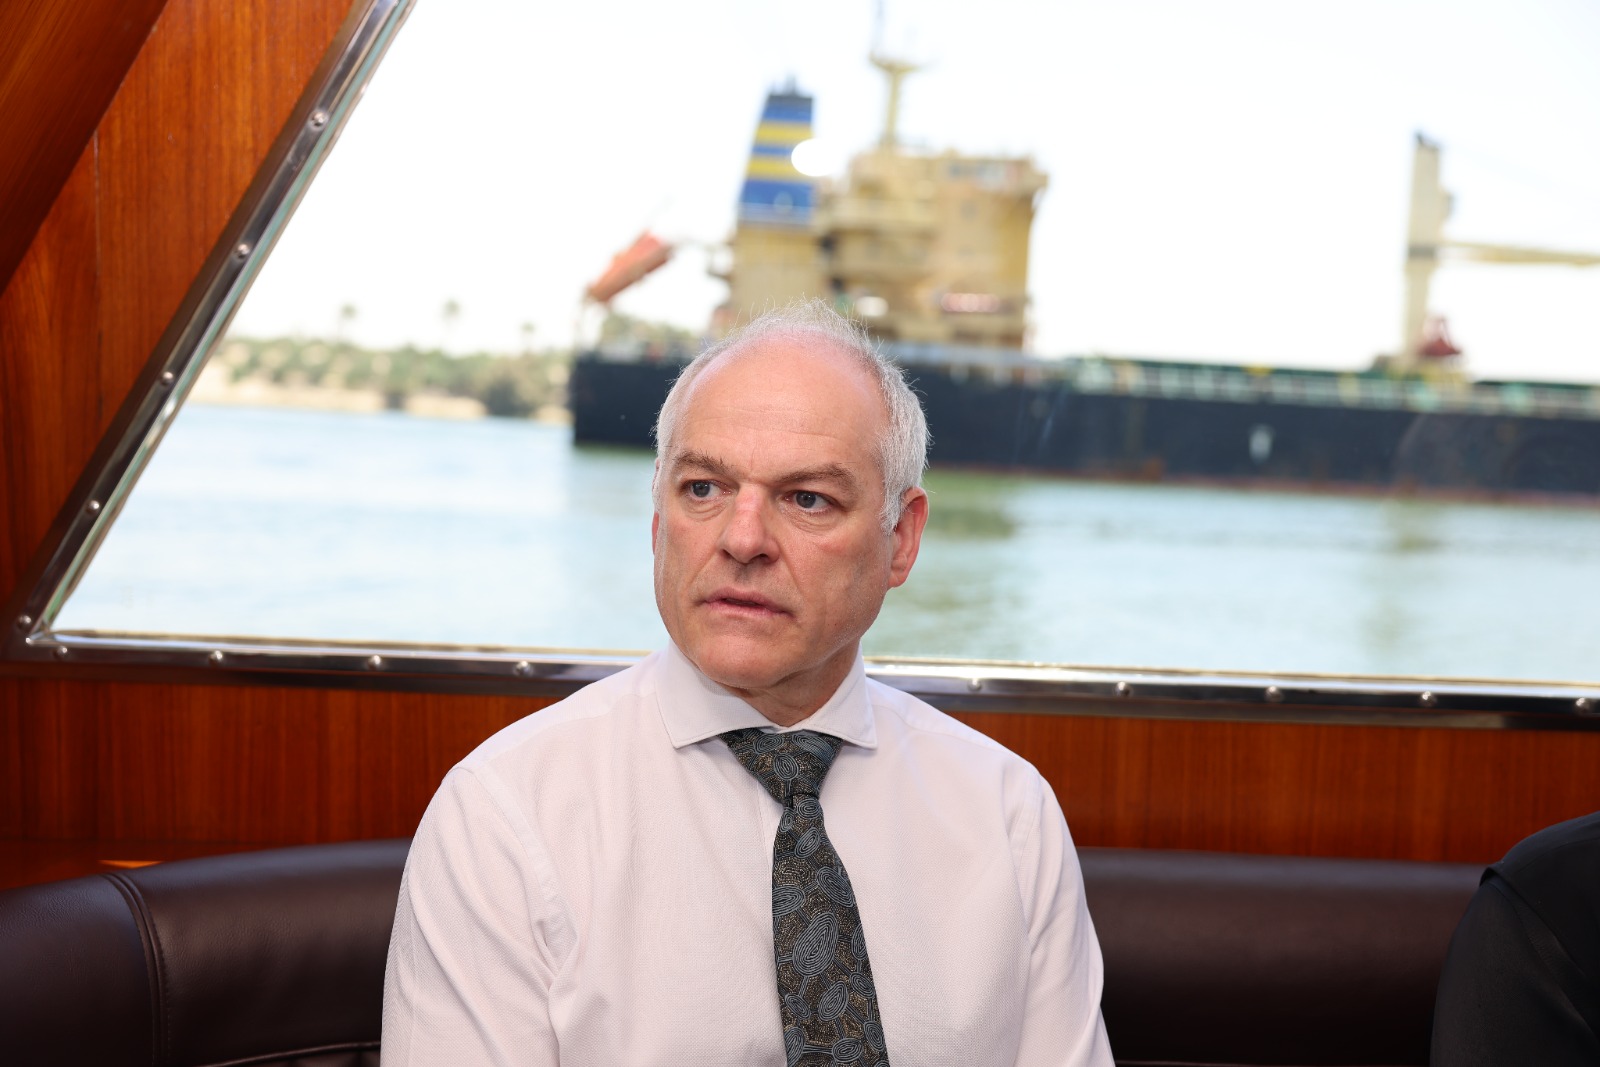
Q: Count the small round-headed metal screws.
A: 14